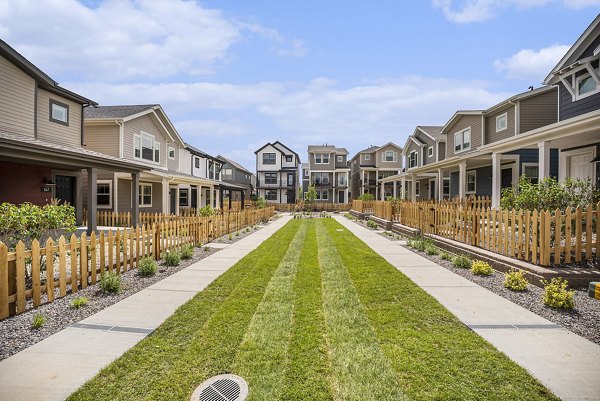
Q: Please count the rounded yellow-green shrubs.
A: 3